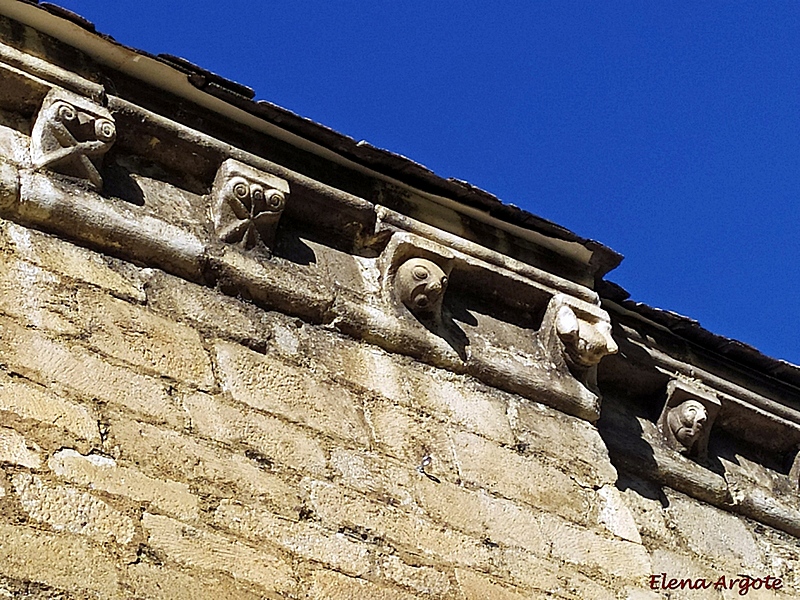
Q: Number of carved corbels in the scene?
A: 5